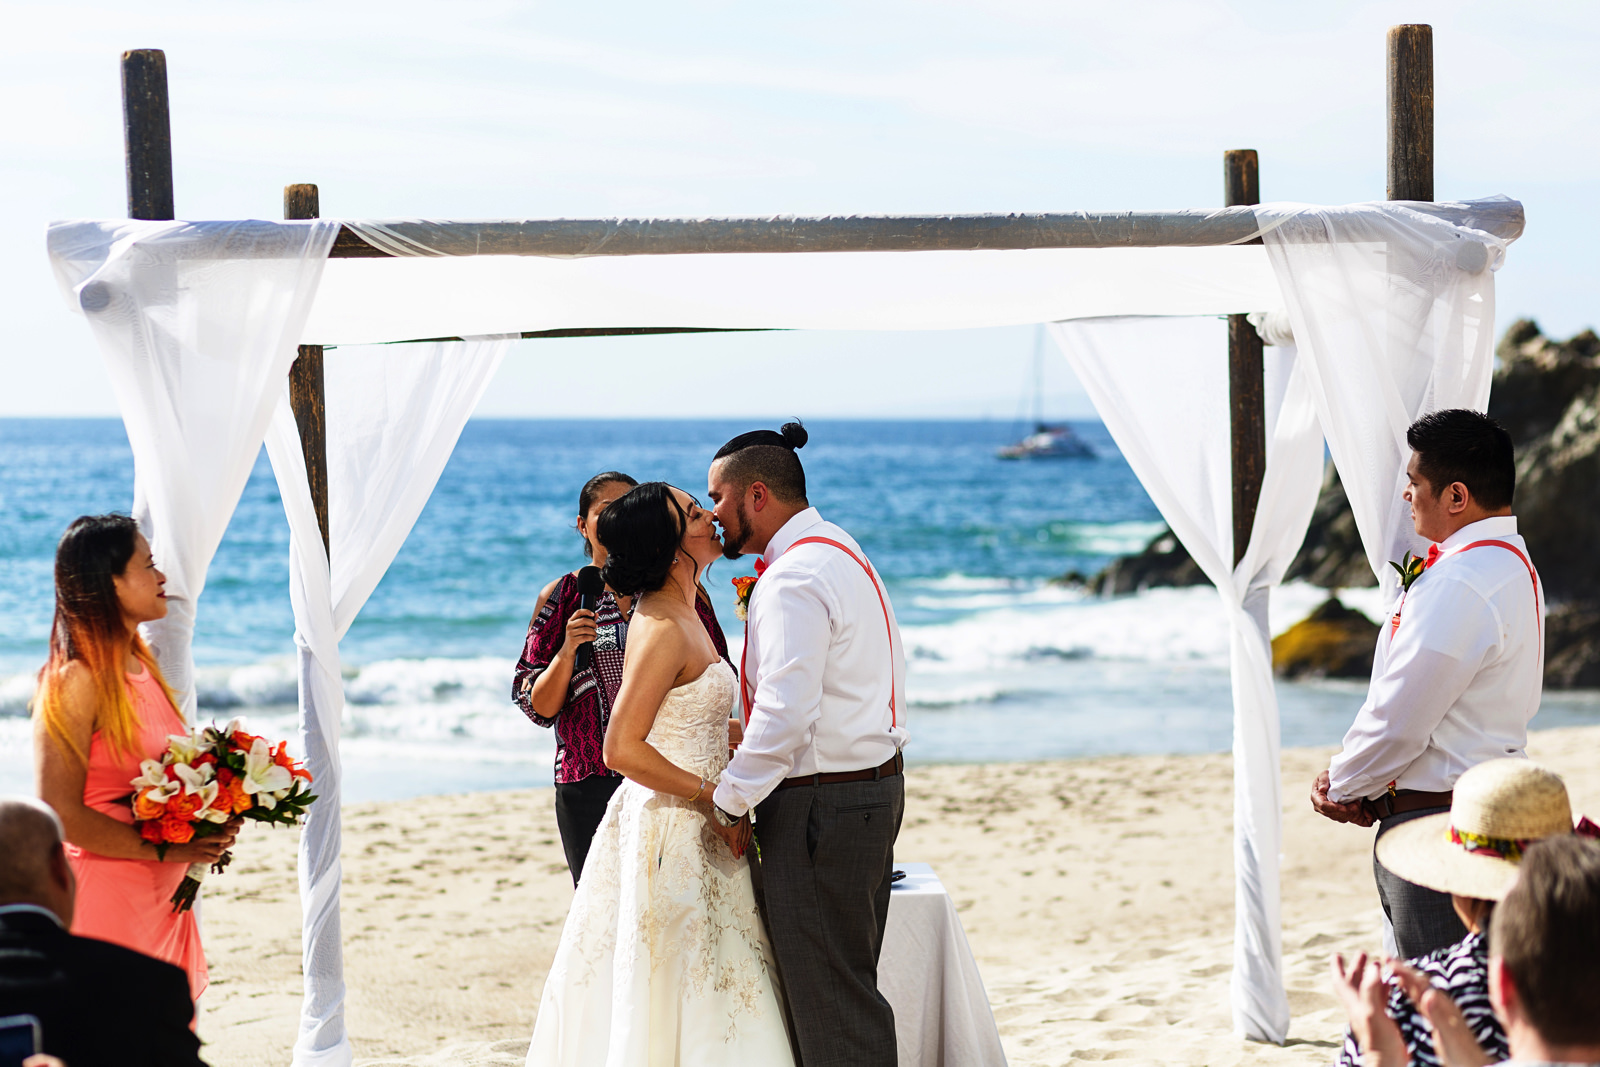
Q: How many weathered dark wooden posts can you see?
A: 4